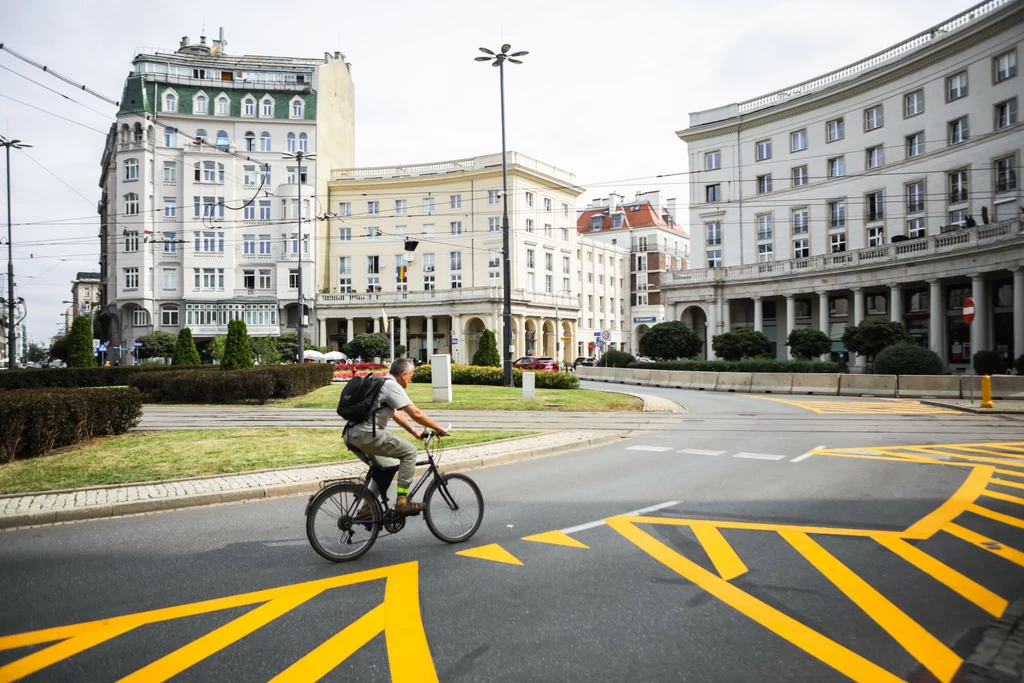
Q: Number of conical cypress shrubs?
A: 4